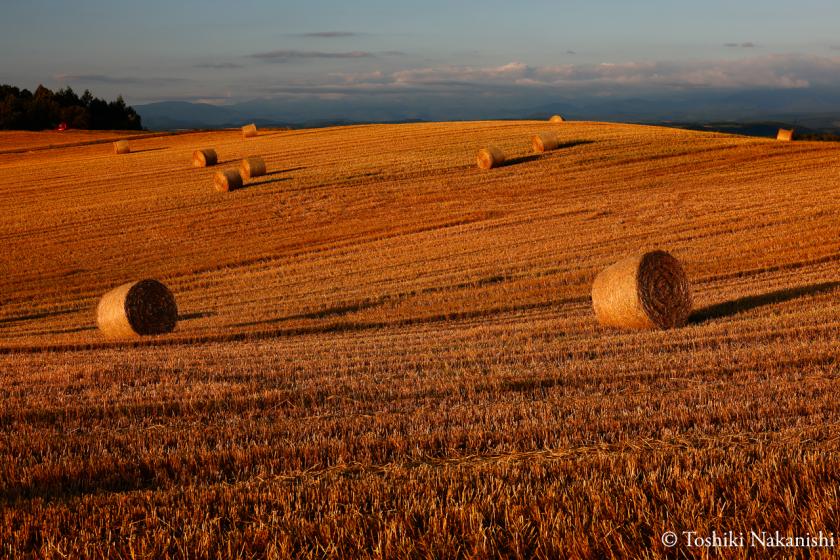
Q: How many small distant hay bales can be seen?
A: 9